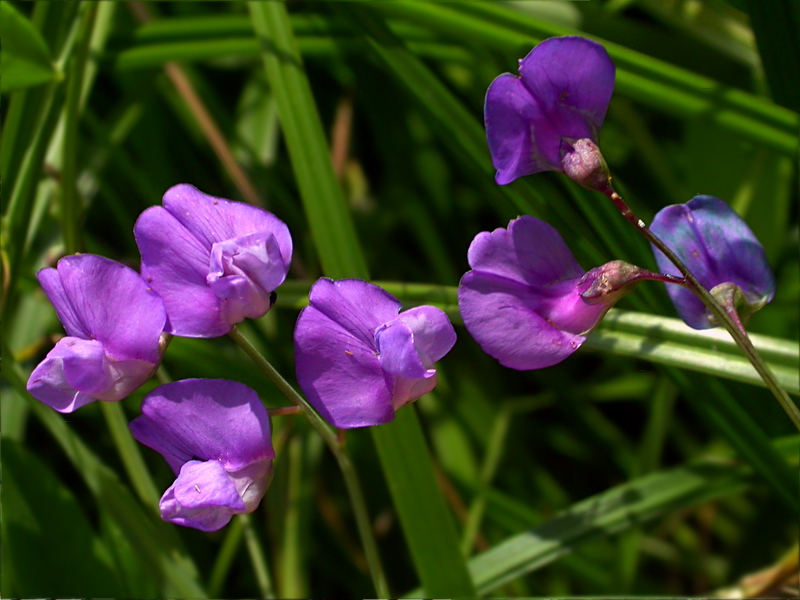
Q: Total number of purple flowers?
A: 7